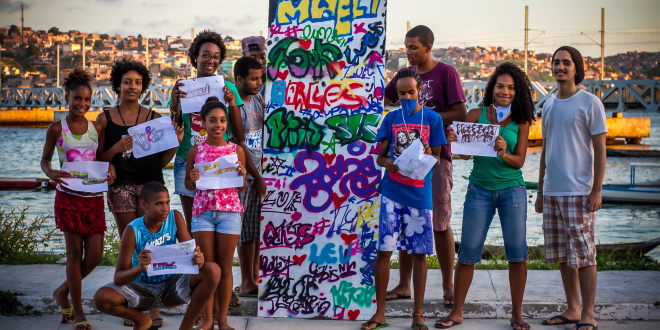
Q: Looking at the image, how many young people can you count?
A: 11